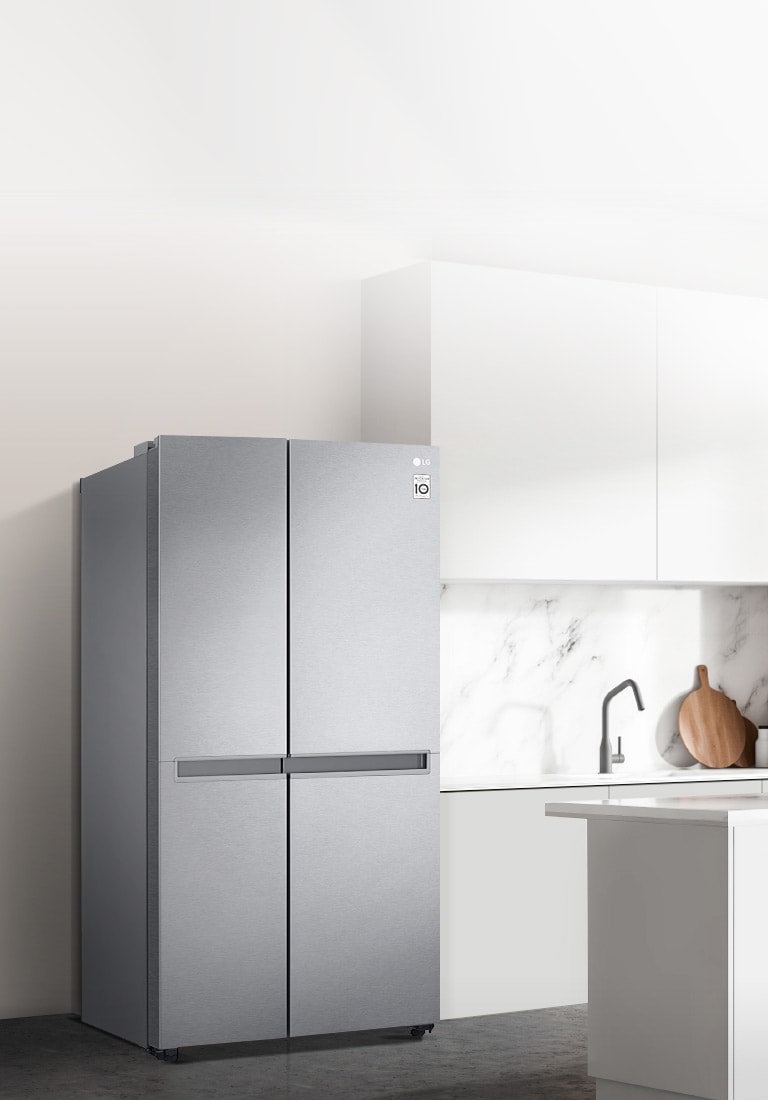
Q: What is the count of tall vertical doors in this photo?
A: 2